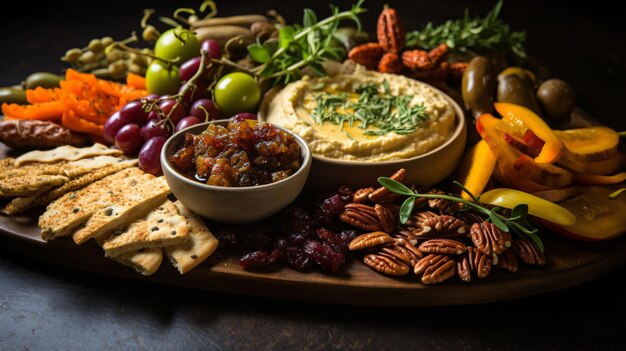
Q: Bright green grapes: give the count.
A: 3